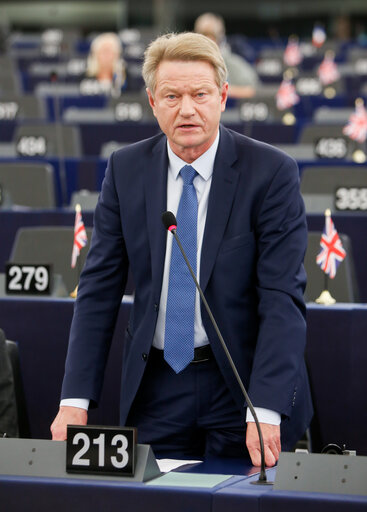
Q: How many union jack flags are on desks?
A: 6